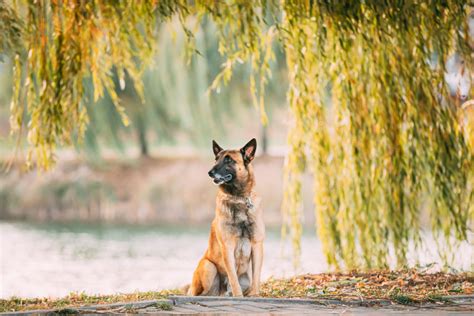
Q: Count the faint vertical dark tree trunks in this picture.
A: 2